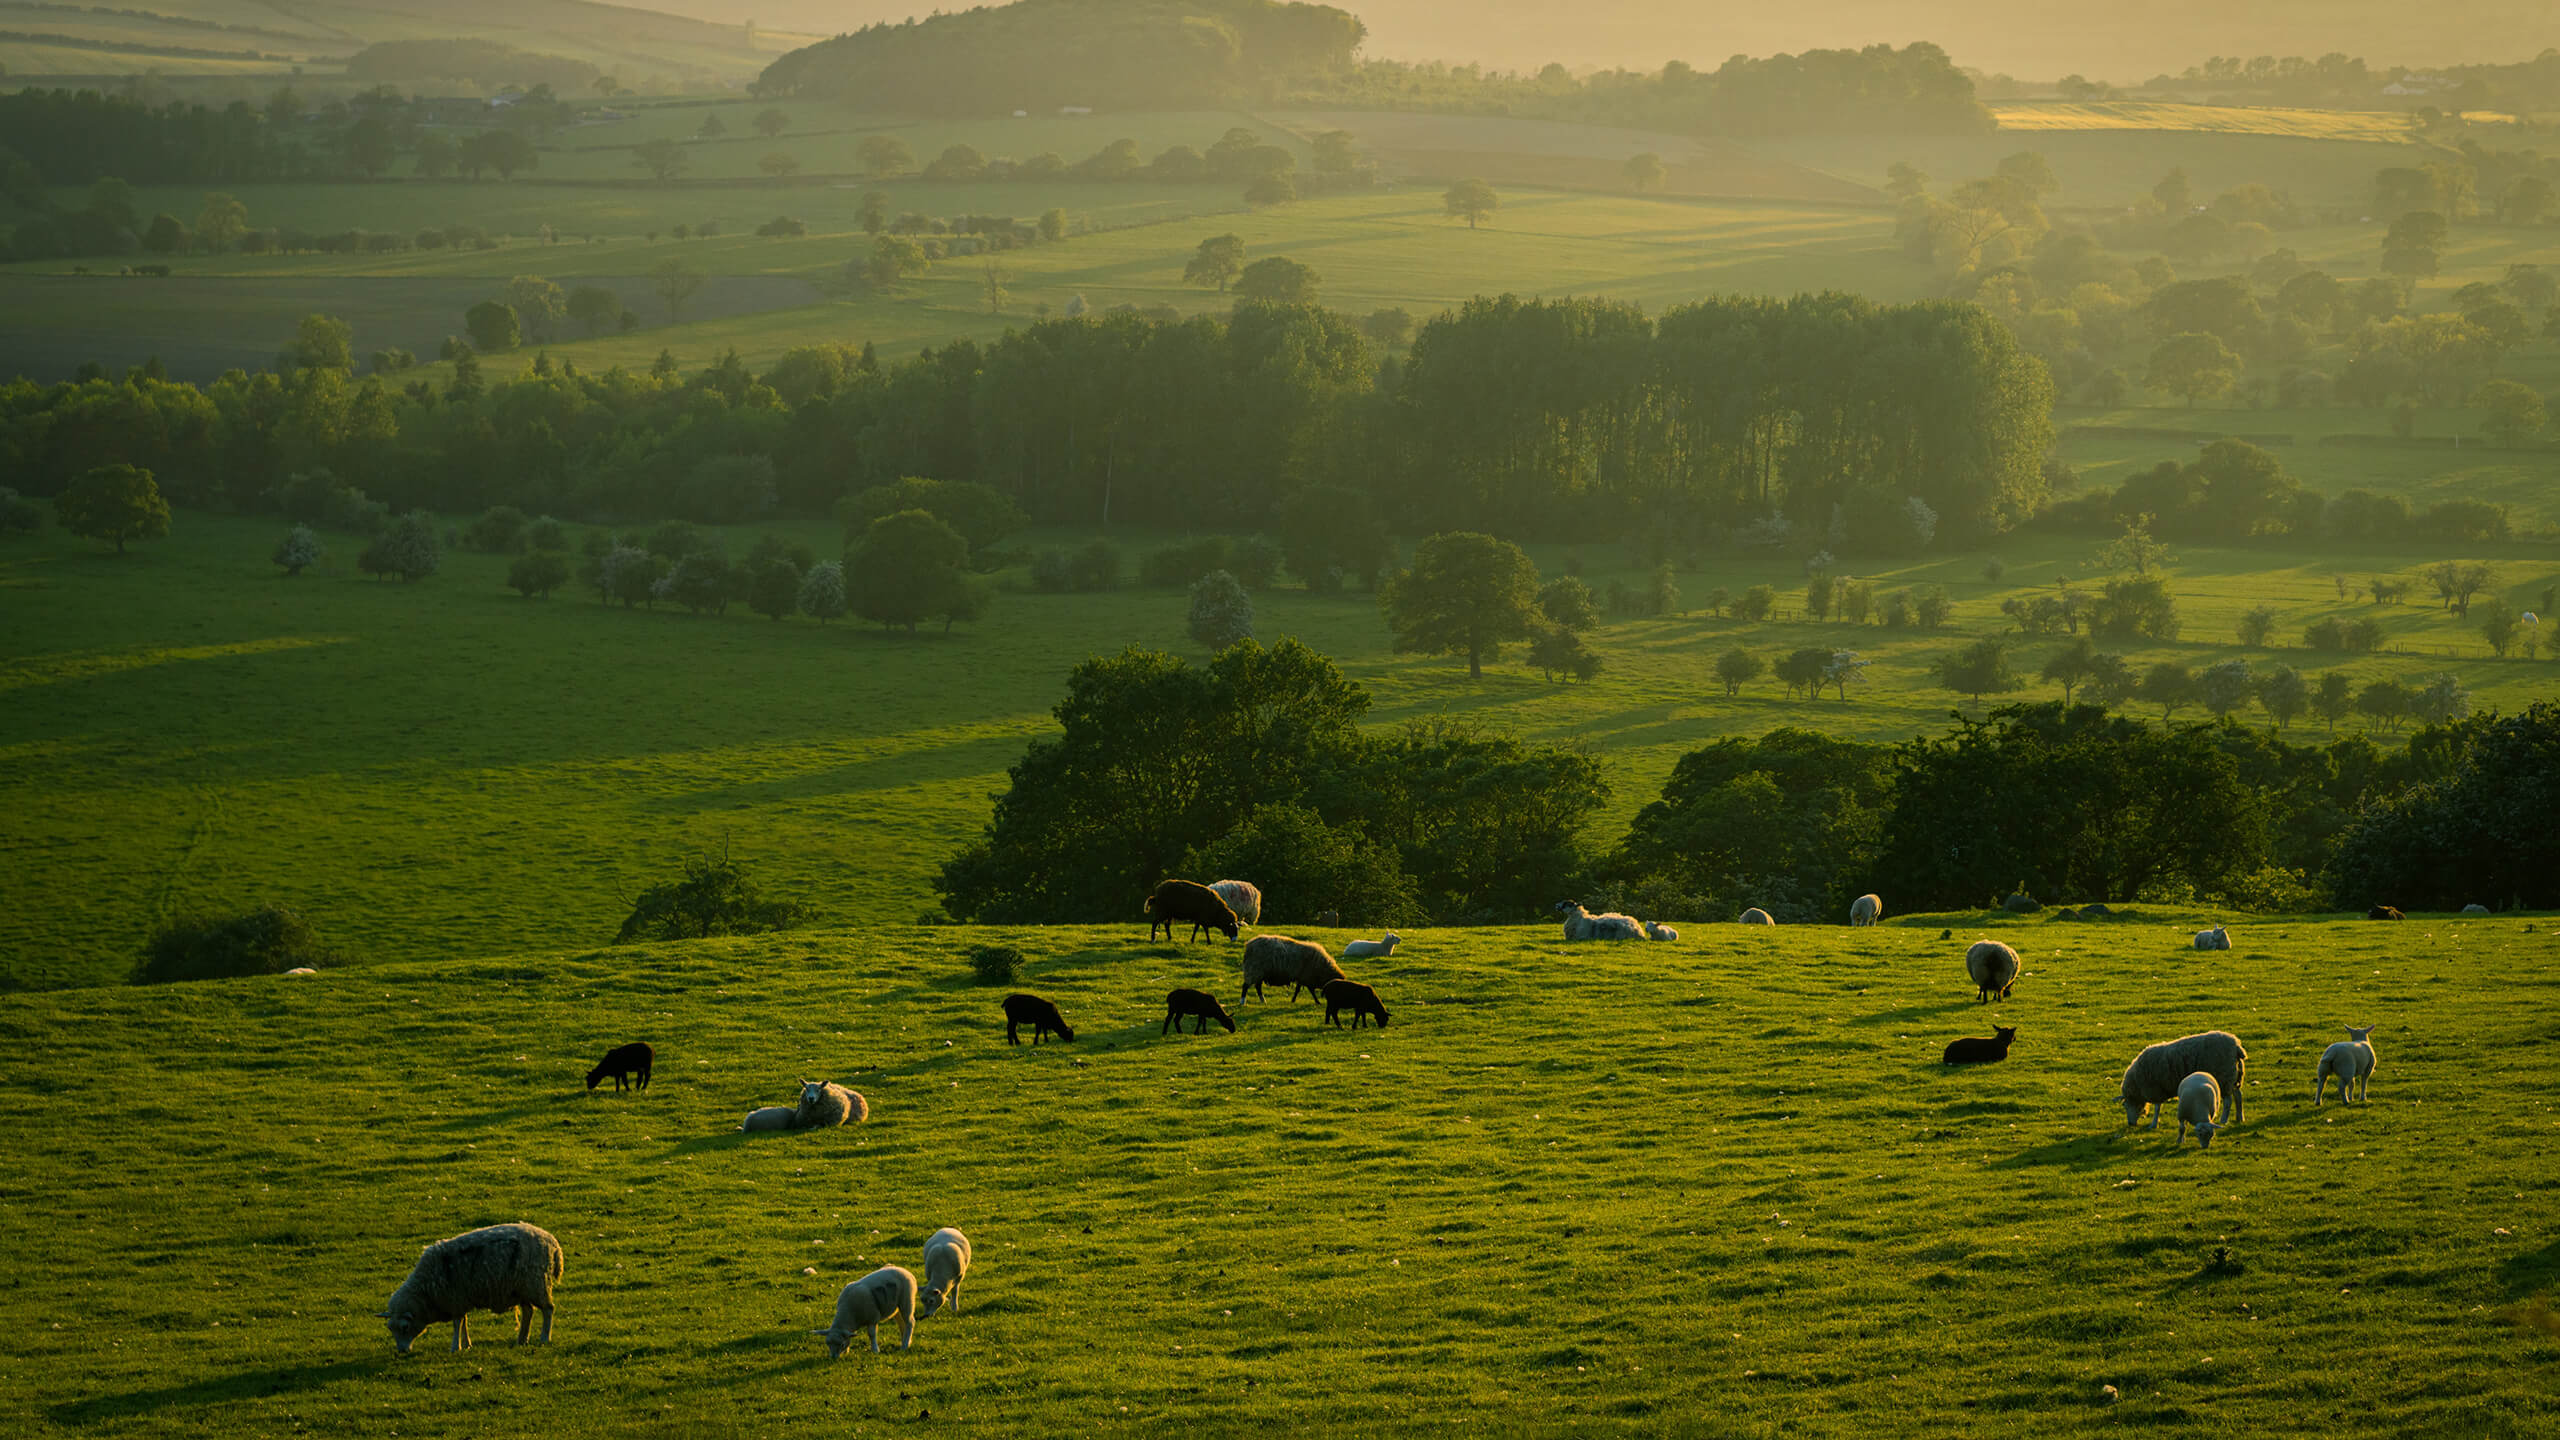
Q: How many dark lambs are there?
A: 5